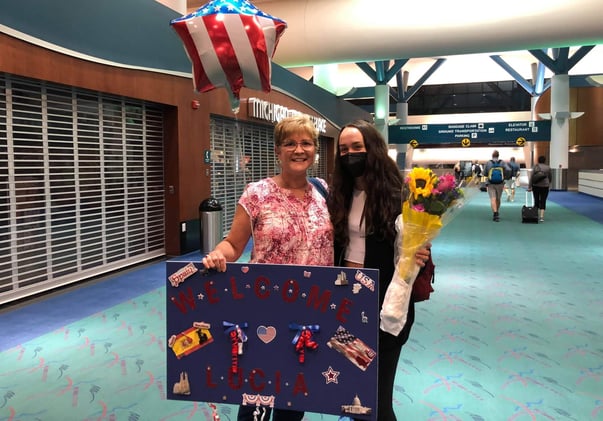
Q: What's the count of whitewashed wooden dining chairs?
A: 0